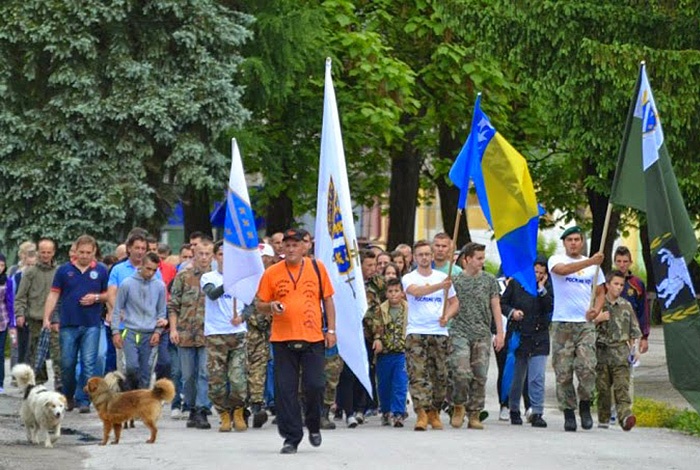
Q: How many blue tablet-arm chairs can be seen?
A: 0